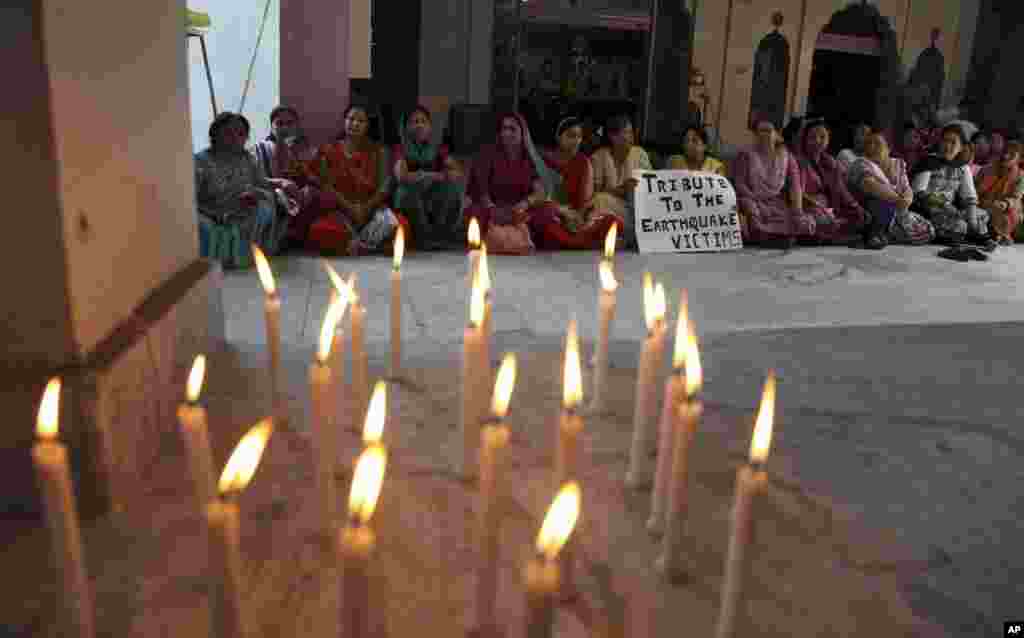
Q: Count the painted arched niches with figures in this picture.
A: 2